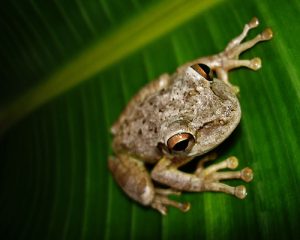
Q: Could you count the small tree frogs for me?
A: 1